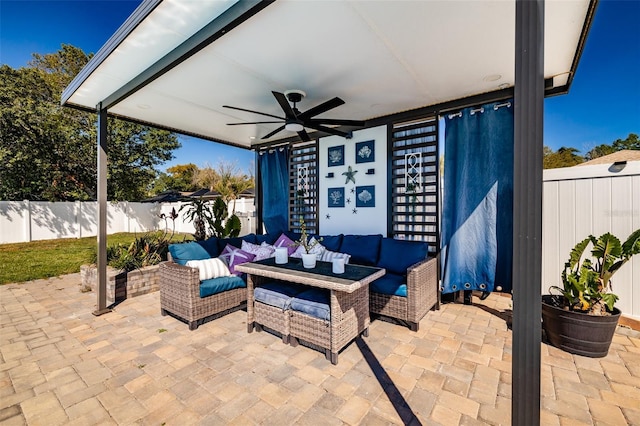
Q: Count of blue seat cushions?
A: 4